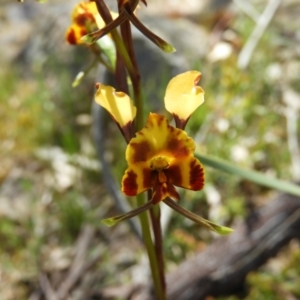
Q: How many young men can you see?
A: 0